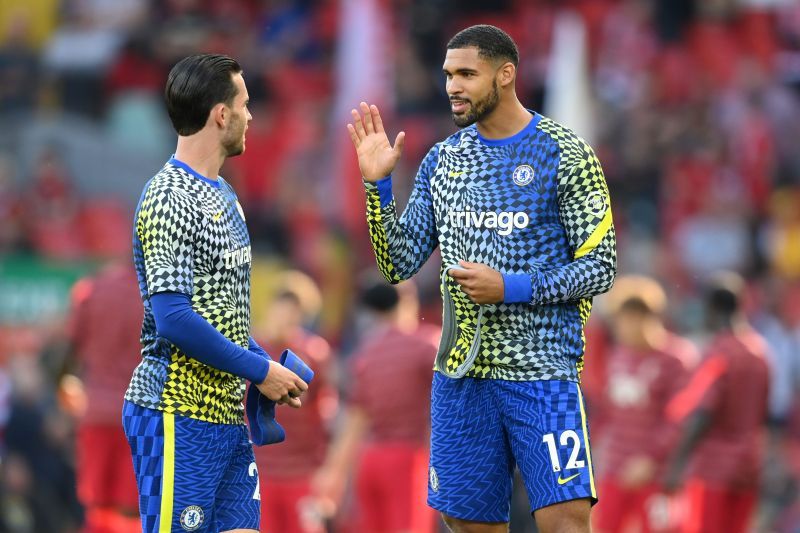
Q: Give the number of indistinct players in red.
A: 5